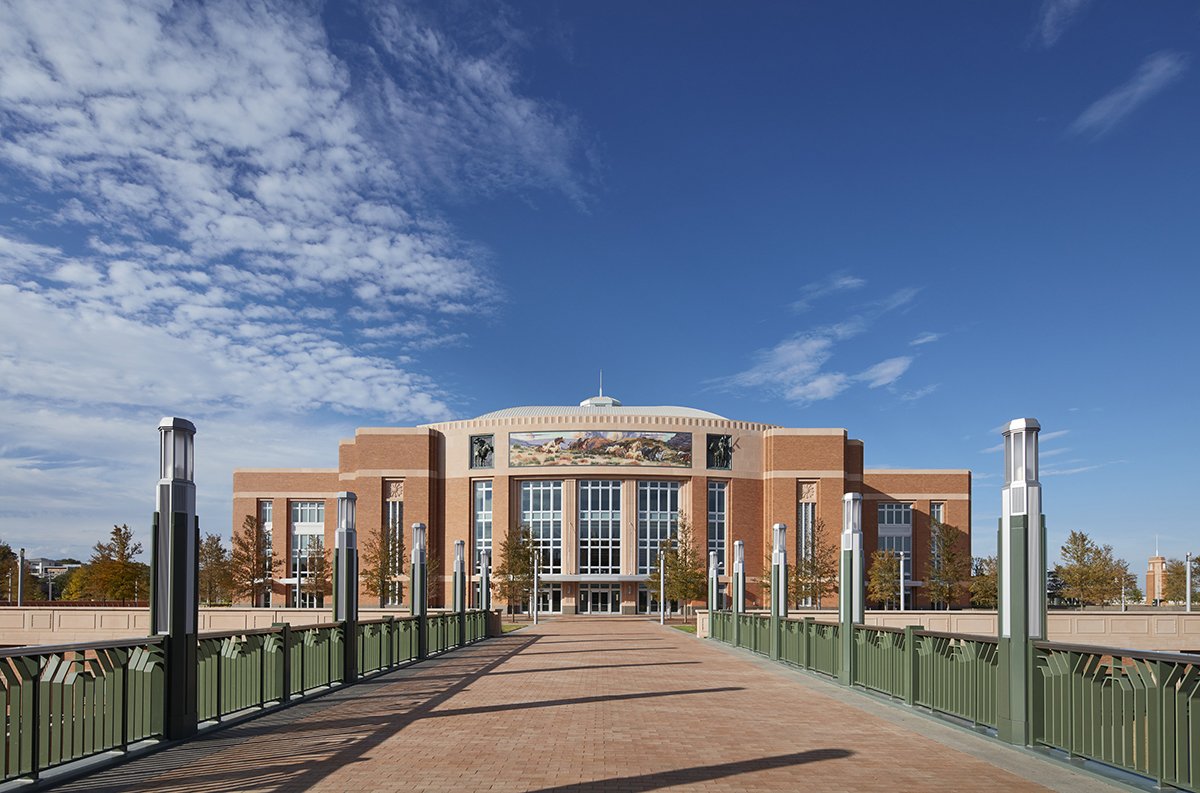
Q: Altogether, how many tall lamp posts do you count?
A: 10